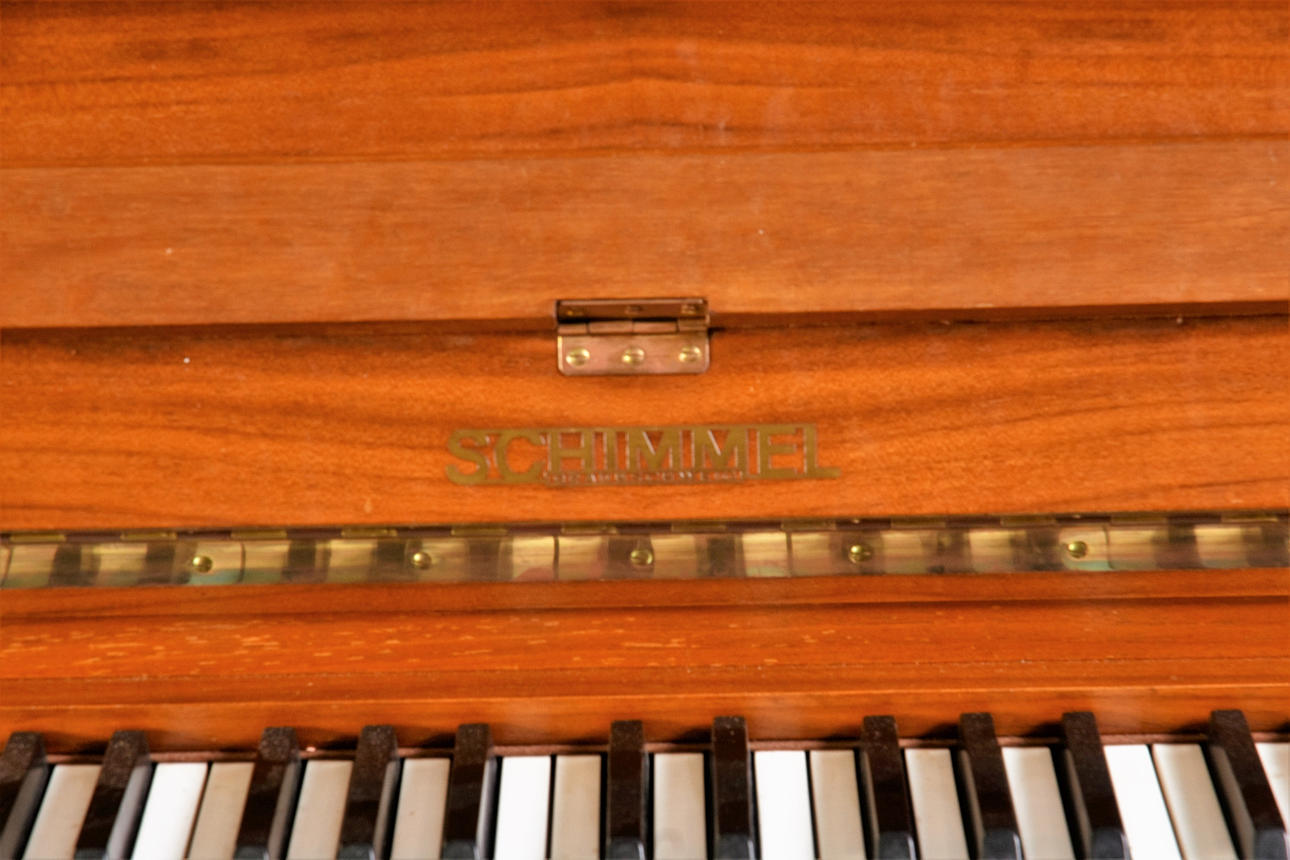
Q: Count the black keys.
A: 11